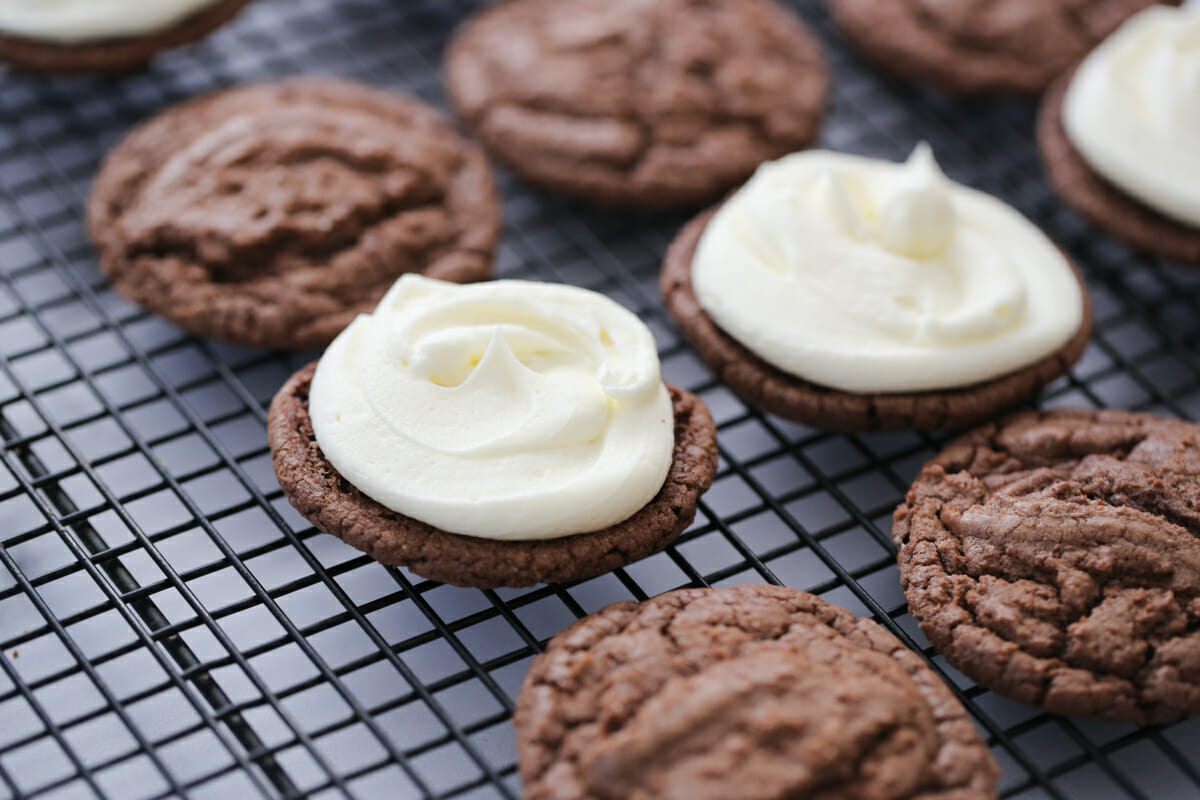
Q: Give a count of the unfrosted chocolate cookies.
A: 5